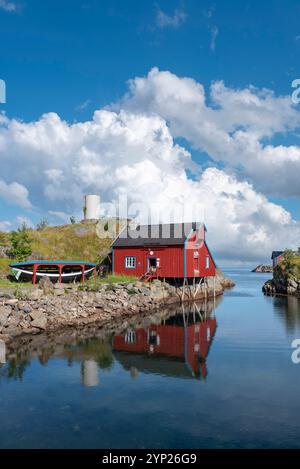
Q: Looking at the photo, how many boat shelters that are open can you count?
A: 1